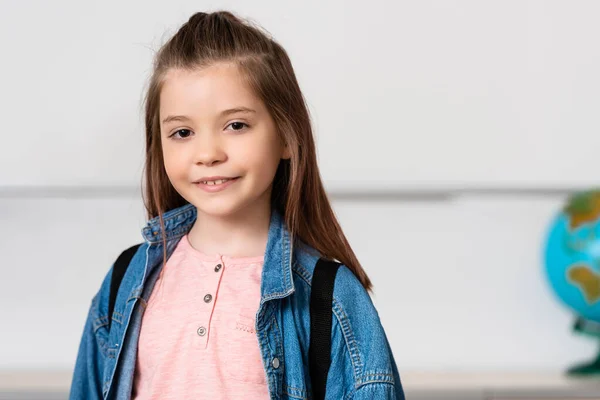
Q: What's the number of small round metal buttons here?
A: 4